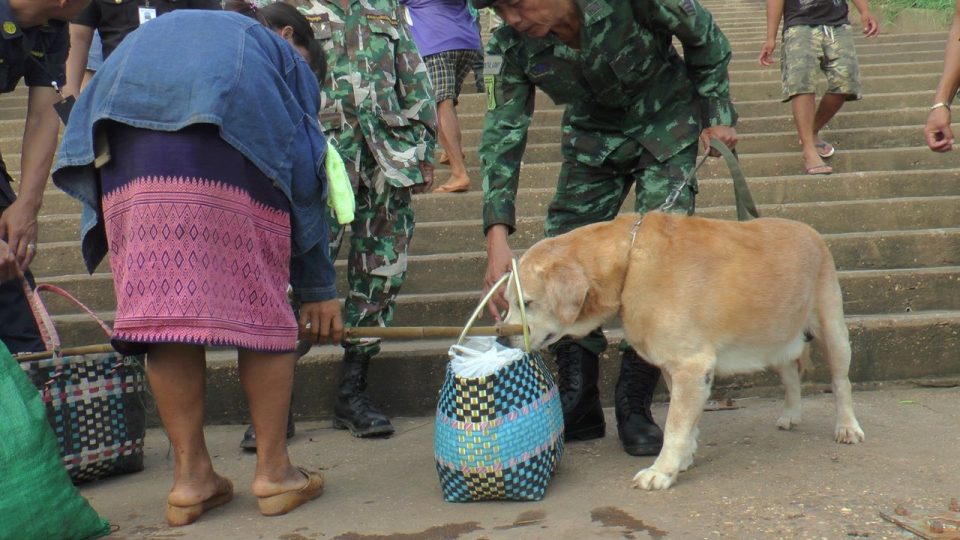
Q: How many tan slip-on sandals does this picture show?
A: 2